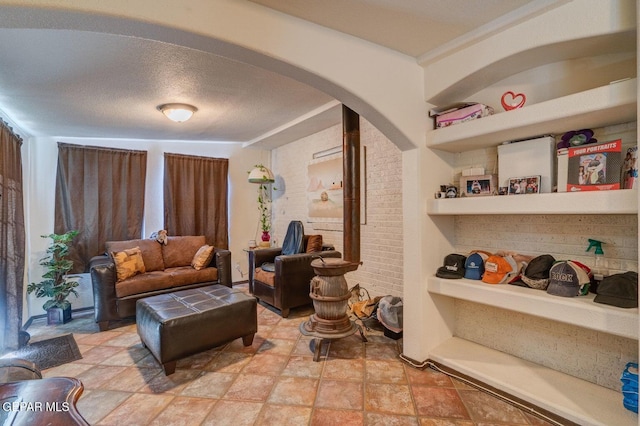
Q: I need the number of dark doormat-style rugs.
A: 1